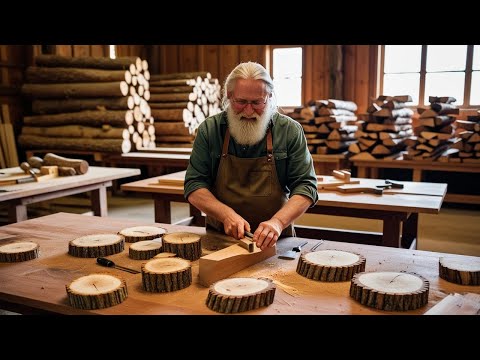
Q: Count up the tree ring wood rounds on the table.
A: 11